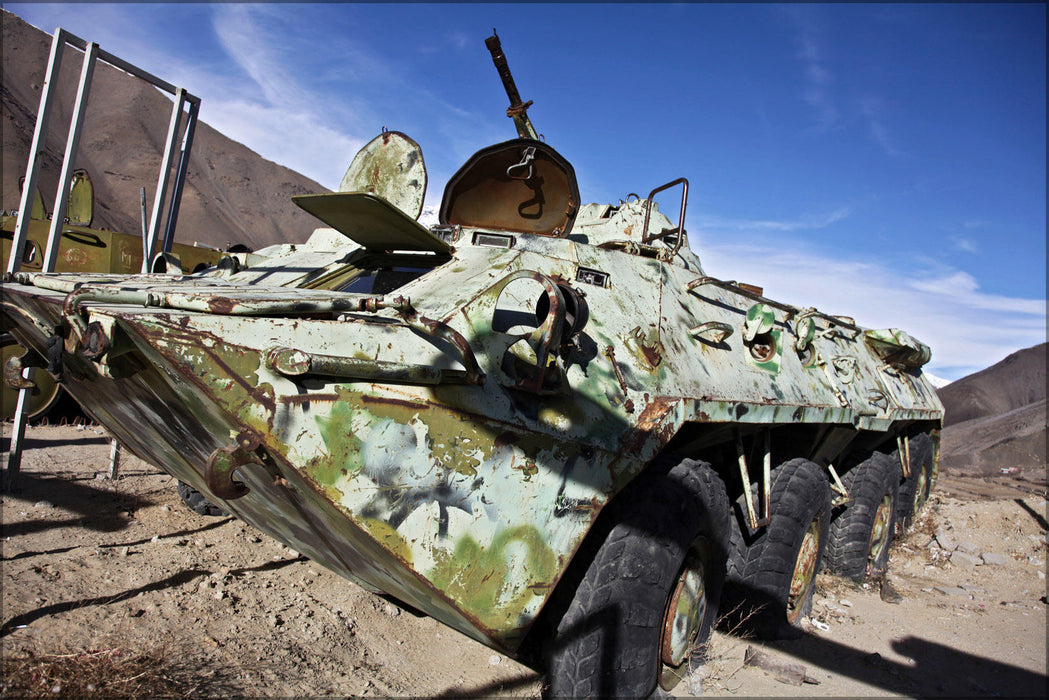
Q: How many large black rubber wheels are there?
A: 4